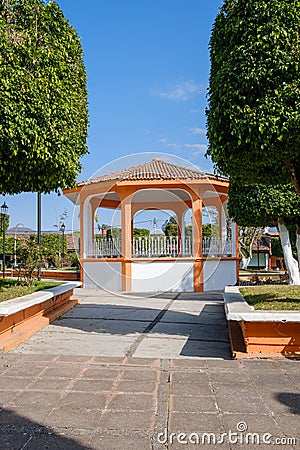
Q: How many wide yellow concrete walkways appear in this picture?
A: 0